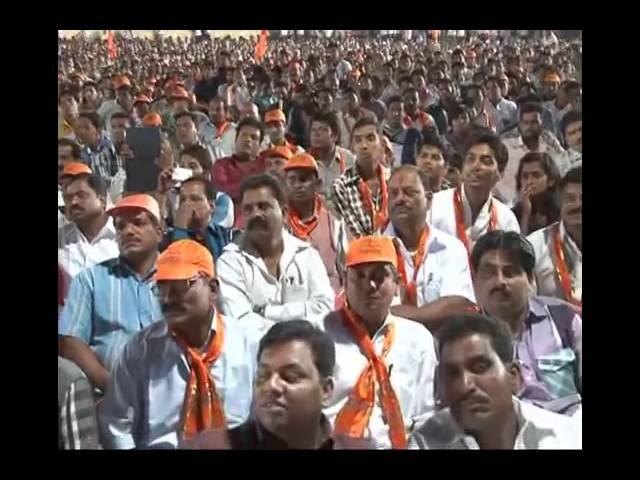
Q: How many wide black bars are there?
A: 2